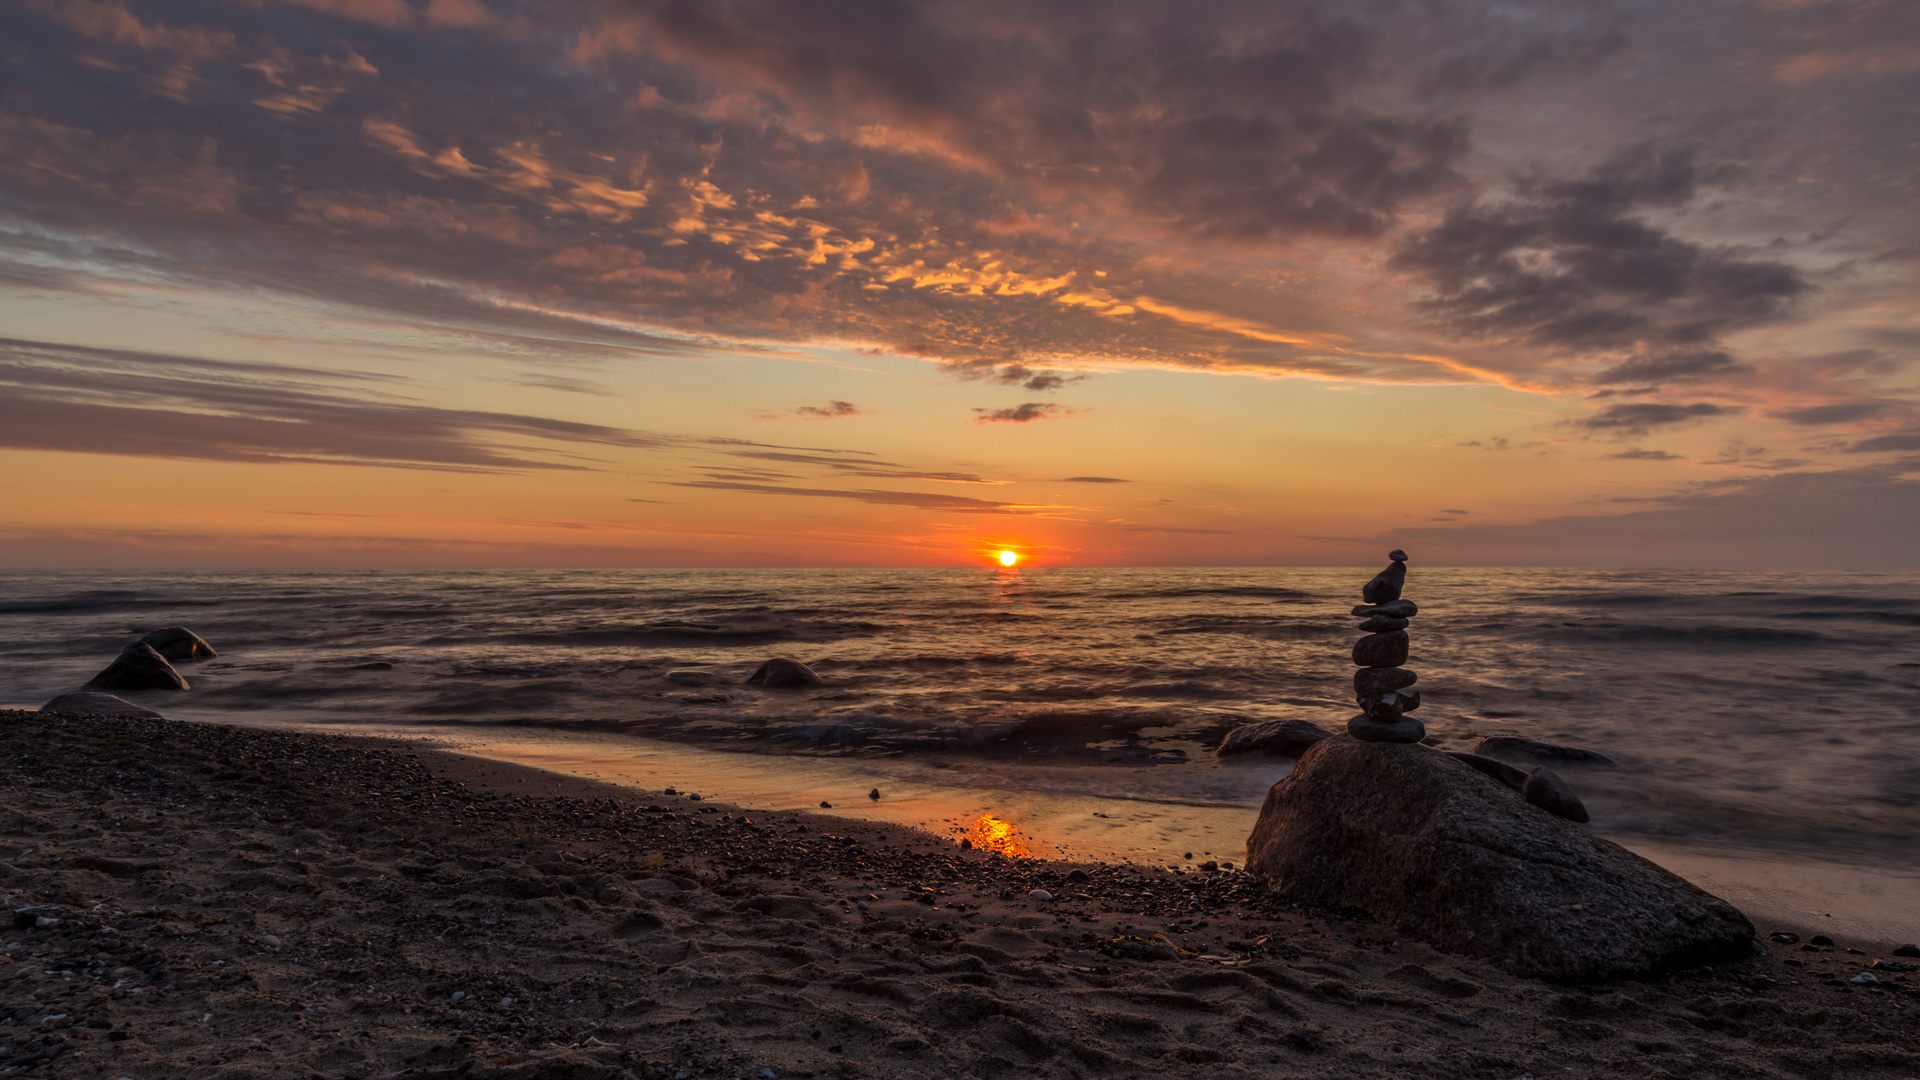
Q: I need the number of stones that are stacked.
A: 8